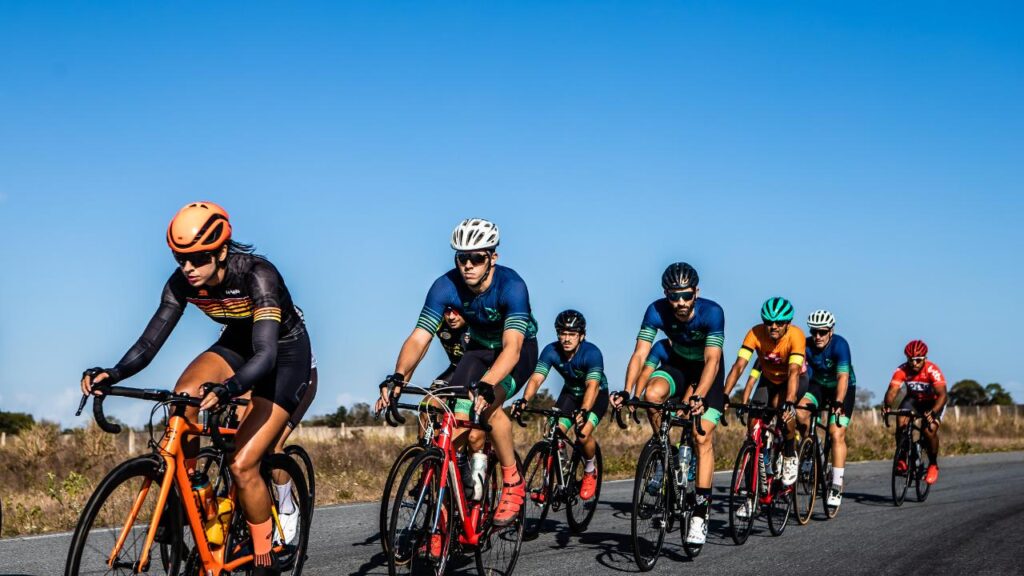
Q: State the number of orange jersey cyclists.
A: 1